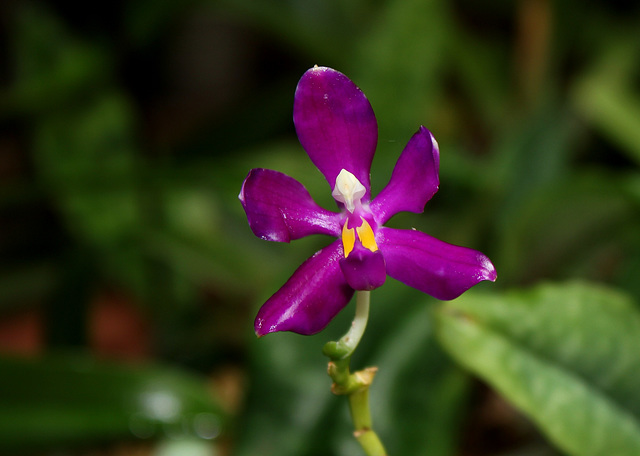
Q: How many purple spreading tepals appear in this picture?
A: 5